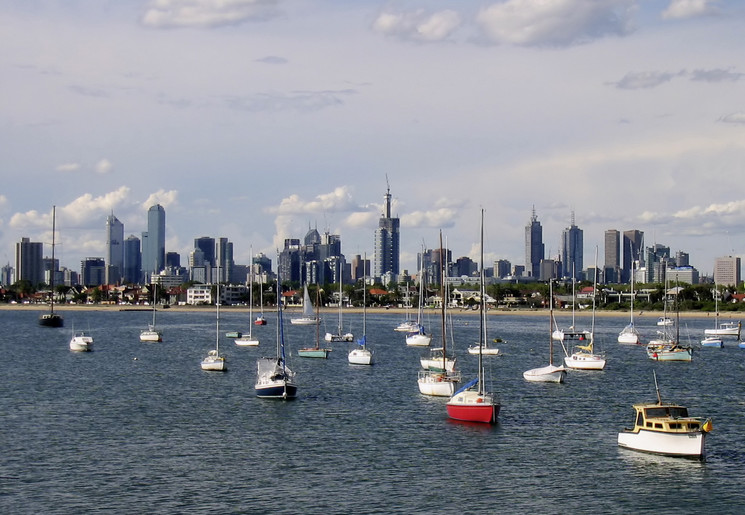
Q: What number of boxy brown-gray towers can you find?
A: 2